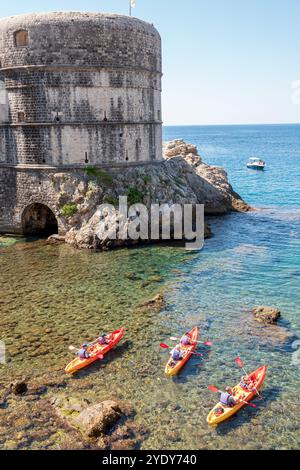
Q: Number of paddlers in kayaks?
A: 6